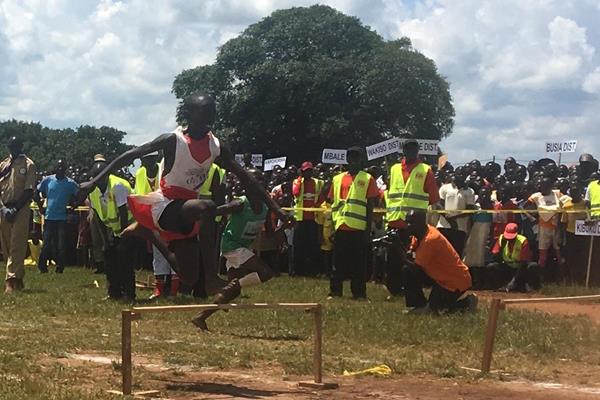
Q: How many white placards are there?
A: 7